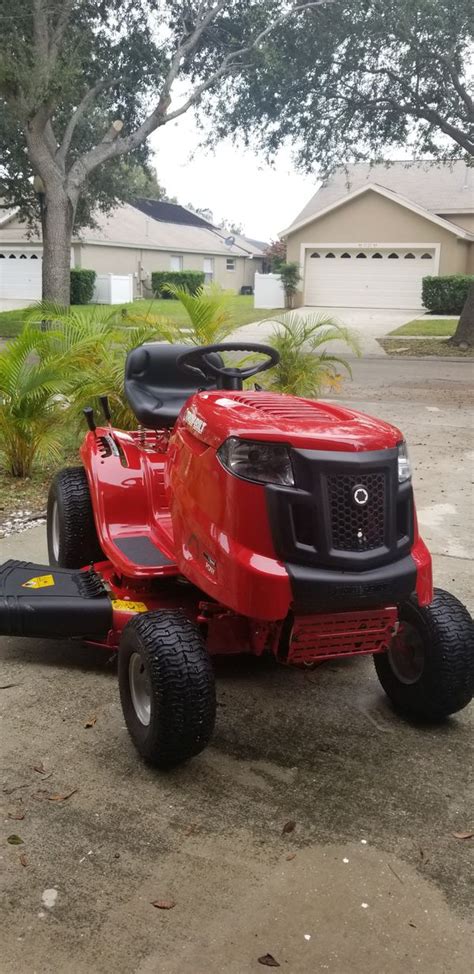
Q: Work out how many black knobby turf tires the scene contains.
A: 3